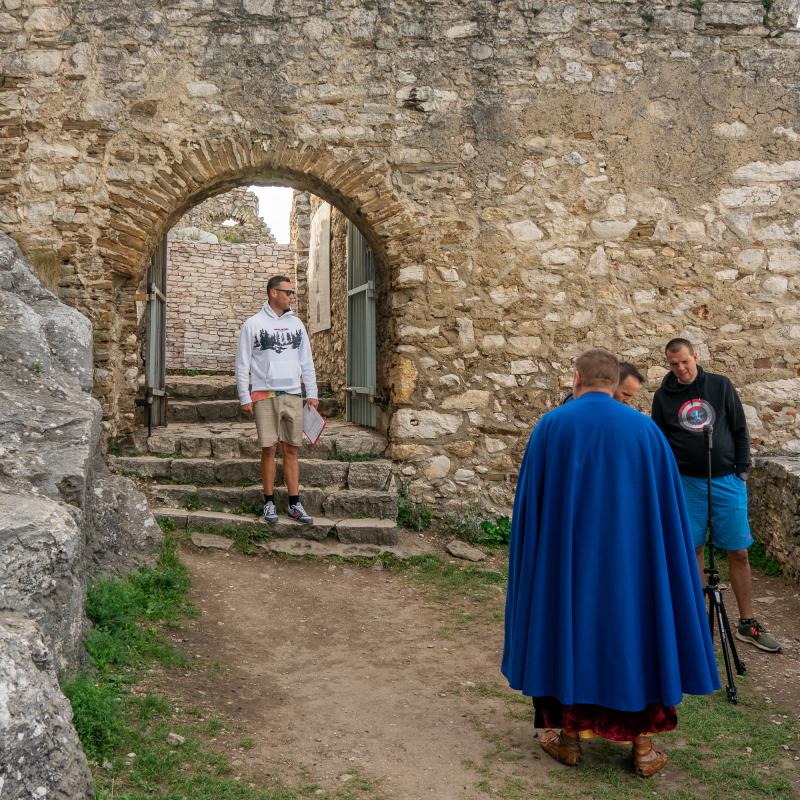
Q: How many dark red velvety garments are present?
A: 1